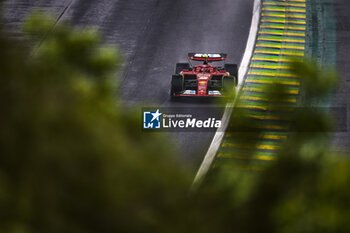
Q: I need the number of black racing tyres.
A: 4